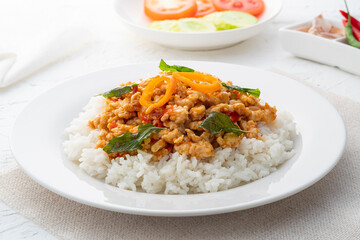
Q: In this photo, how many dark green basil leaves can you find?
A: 5